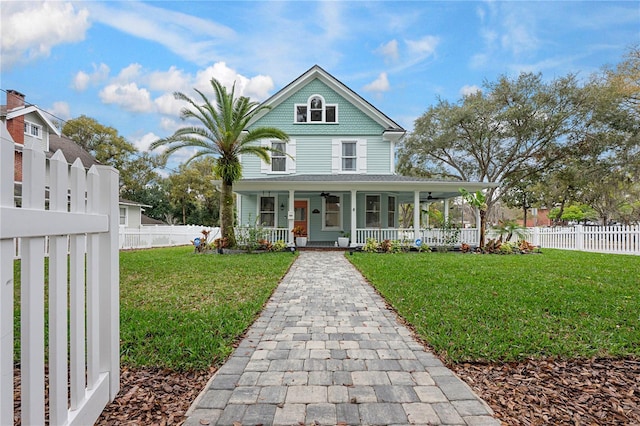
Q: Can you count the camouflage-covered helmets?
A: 0